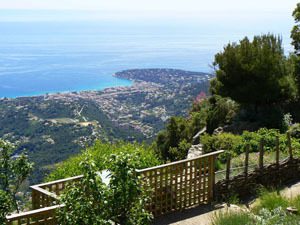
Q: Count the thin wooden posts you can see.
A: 5